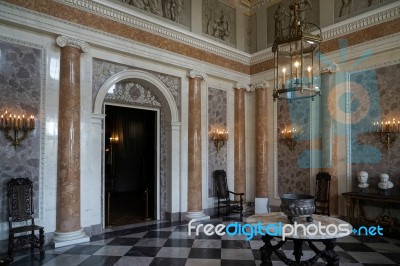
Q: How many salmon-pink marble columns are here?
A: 5